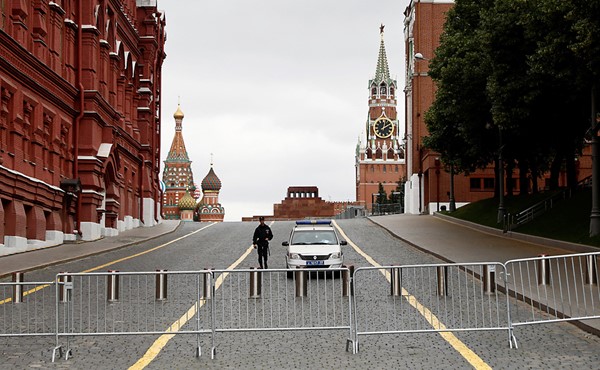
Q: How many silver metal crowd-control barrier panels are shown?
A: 5